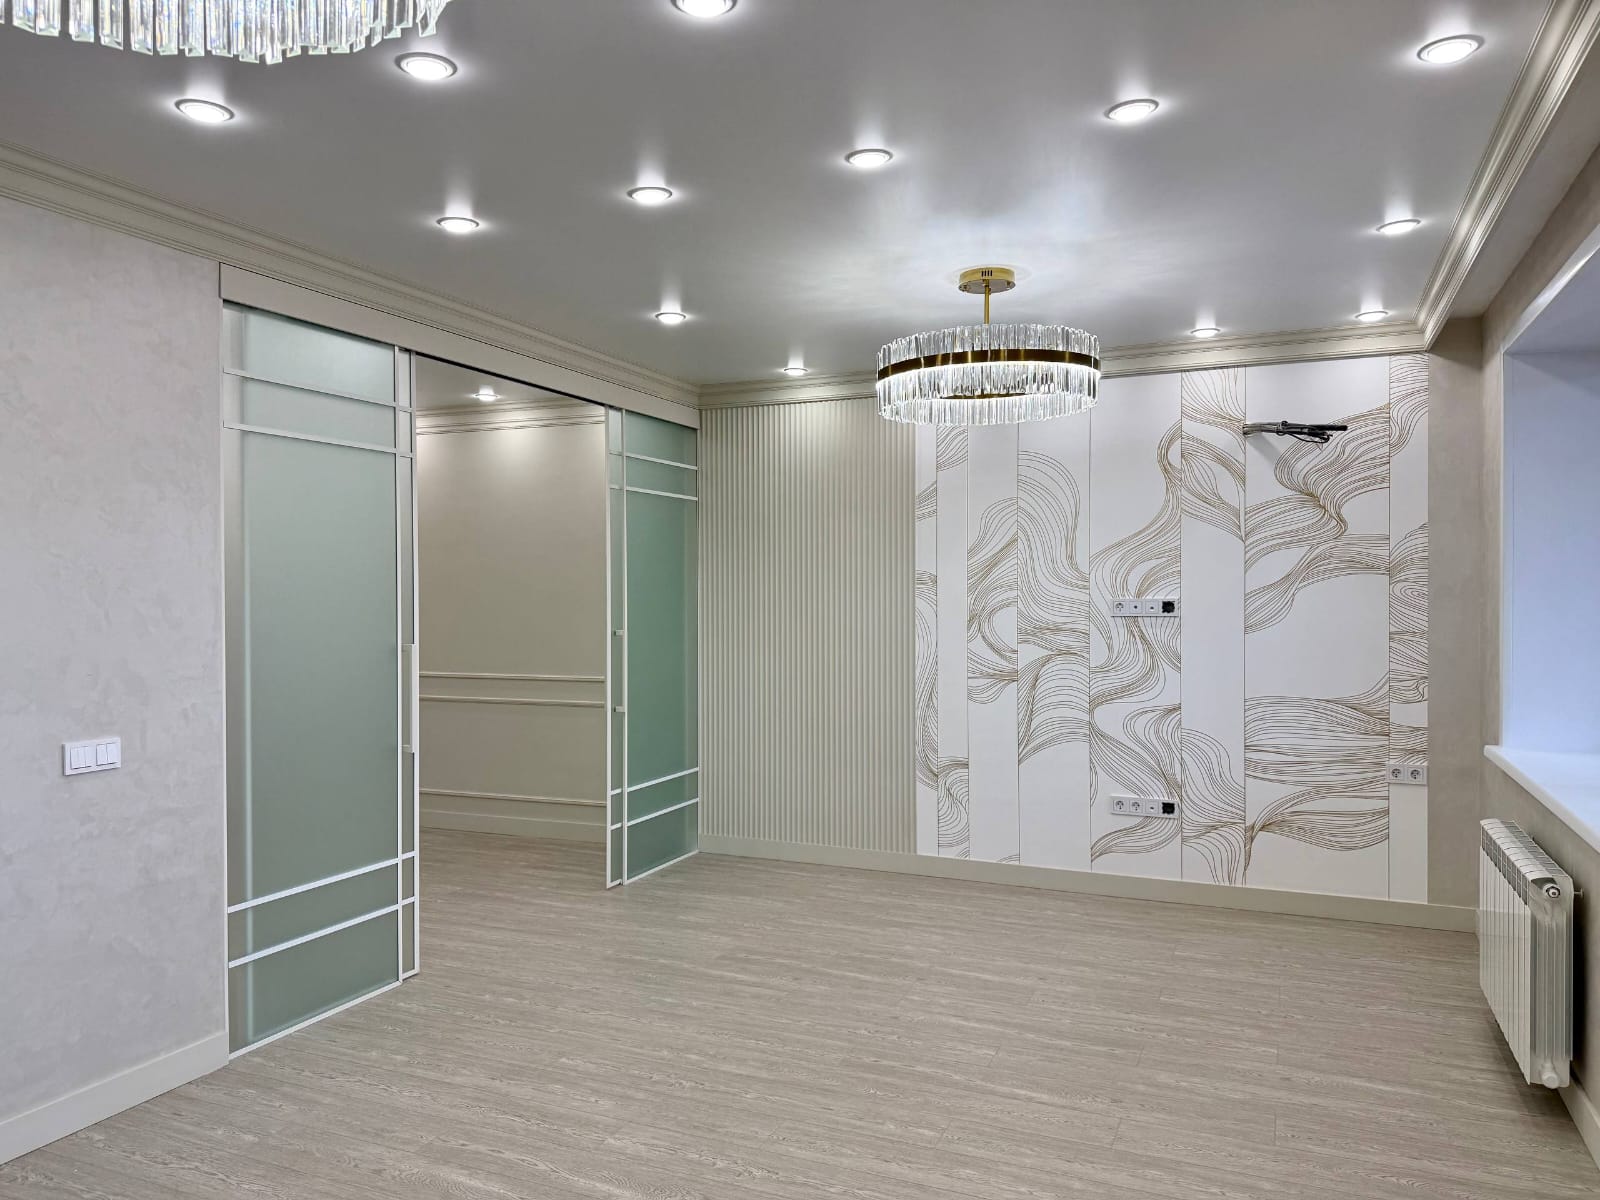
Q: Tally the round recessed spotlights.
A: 14